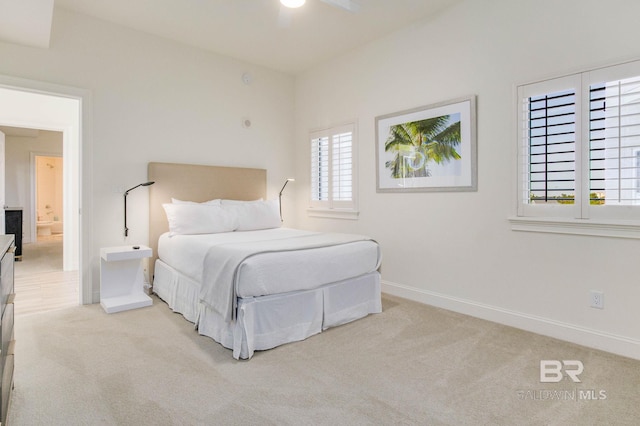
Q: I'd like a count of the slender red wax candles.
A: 0